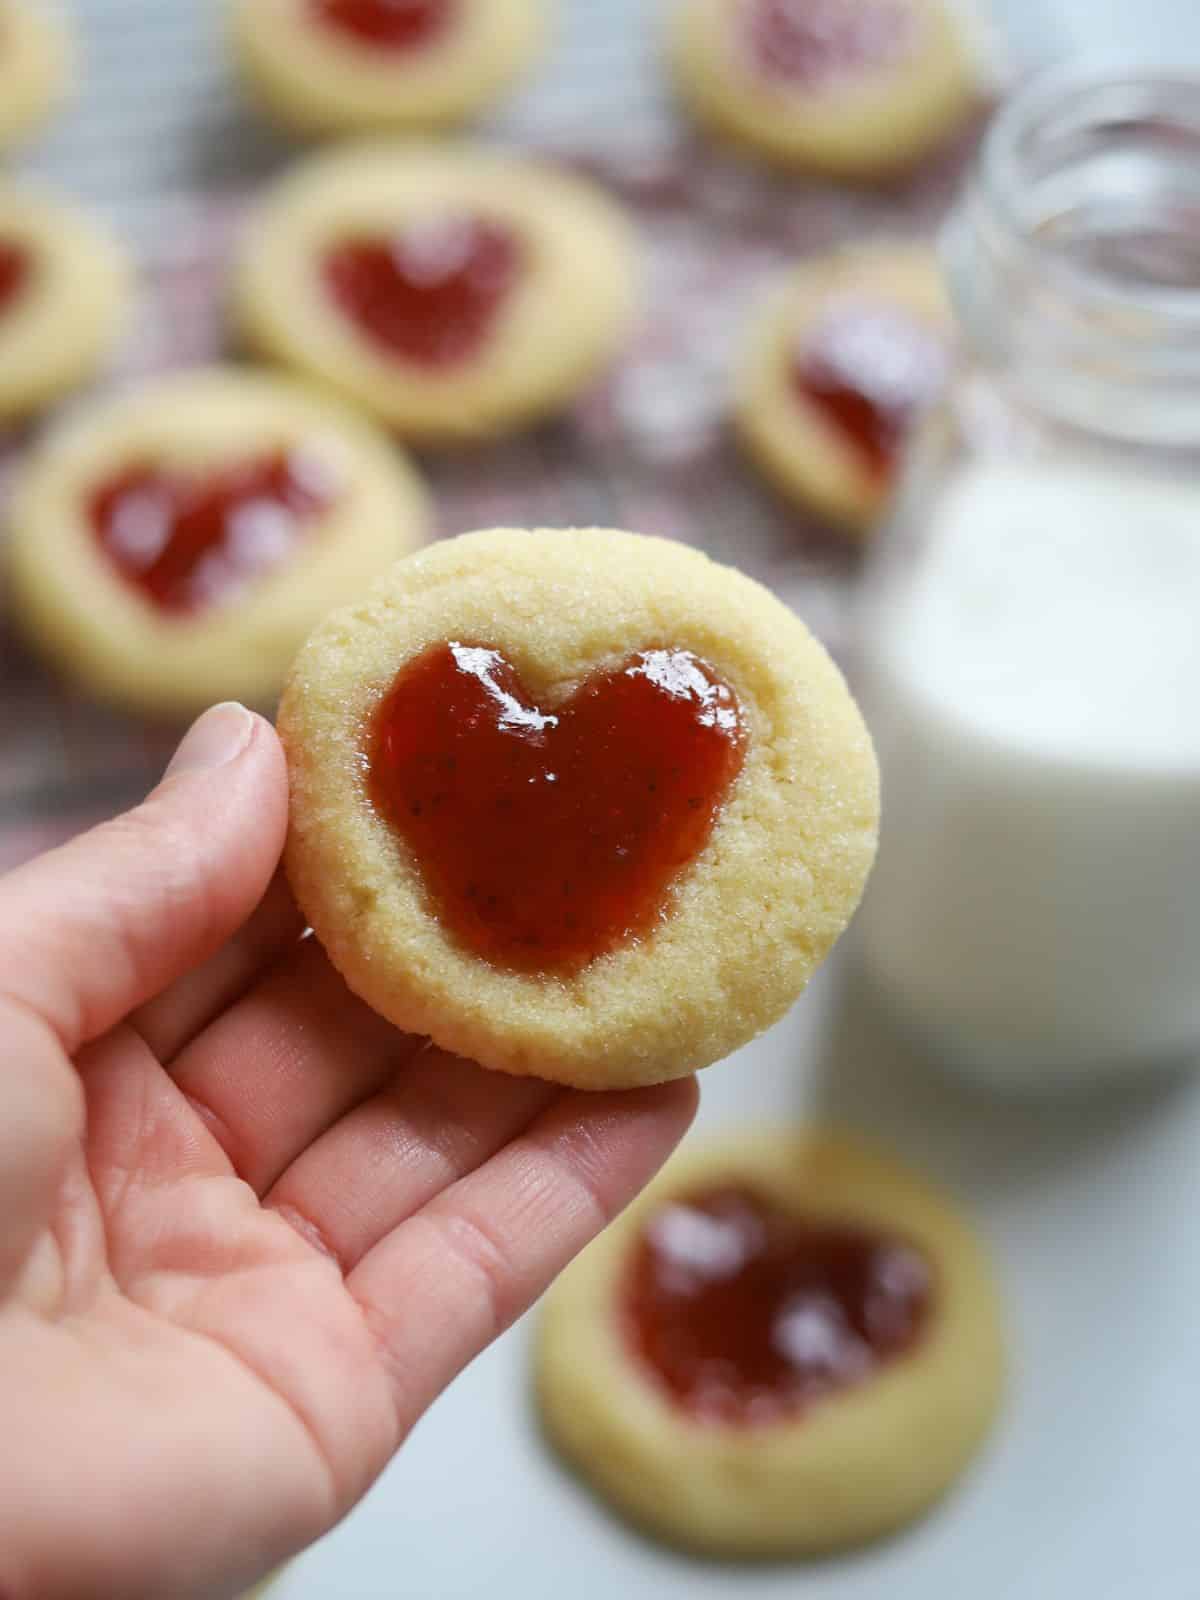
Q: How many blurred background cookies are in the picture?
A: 8